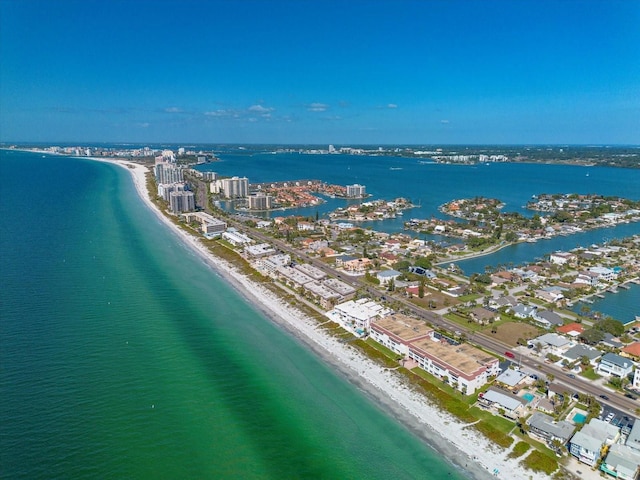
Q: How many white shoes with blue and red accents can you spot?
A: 0